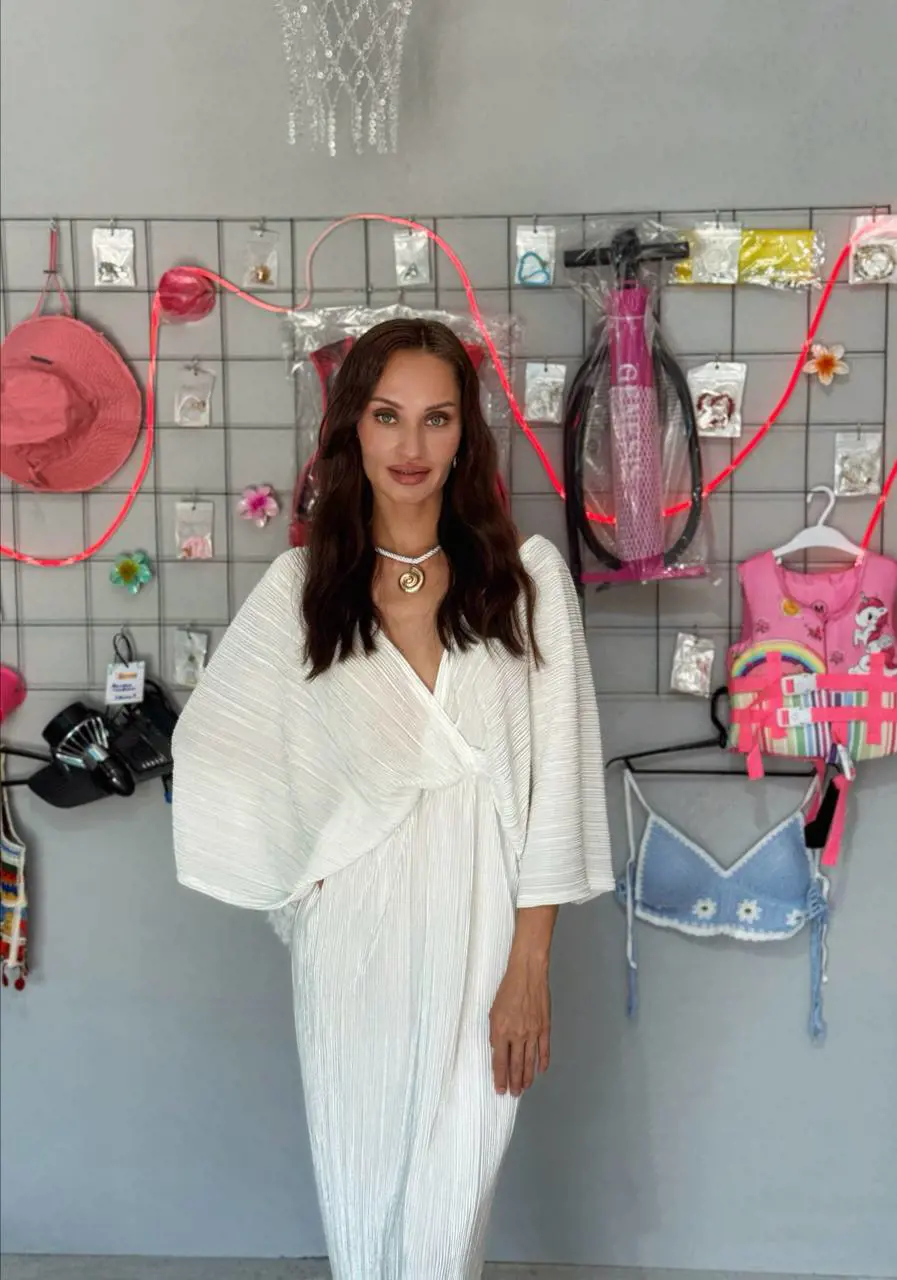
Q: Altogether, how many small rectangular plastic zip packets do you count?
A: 13